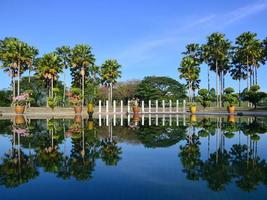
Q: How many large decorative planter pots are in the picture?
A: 6